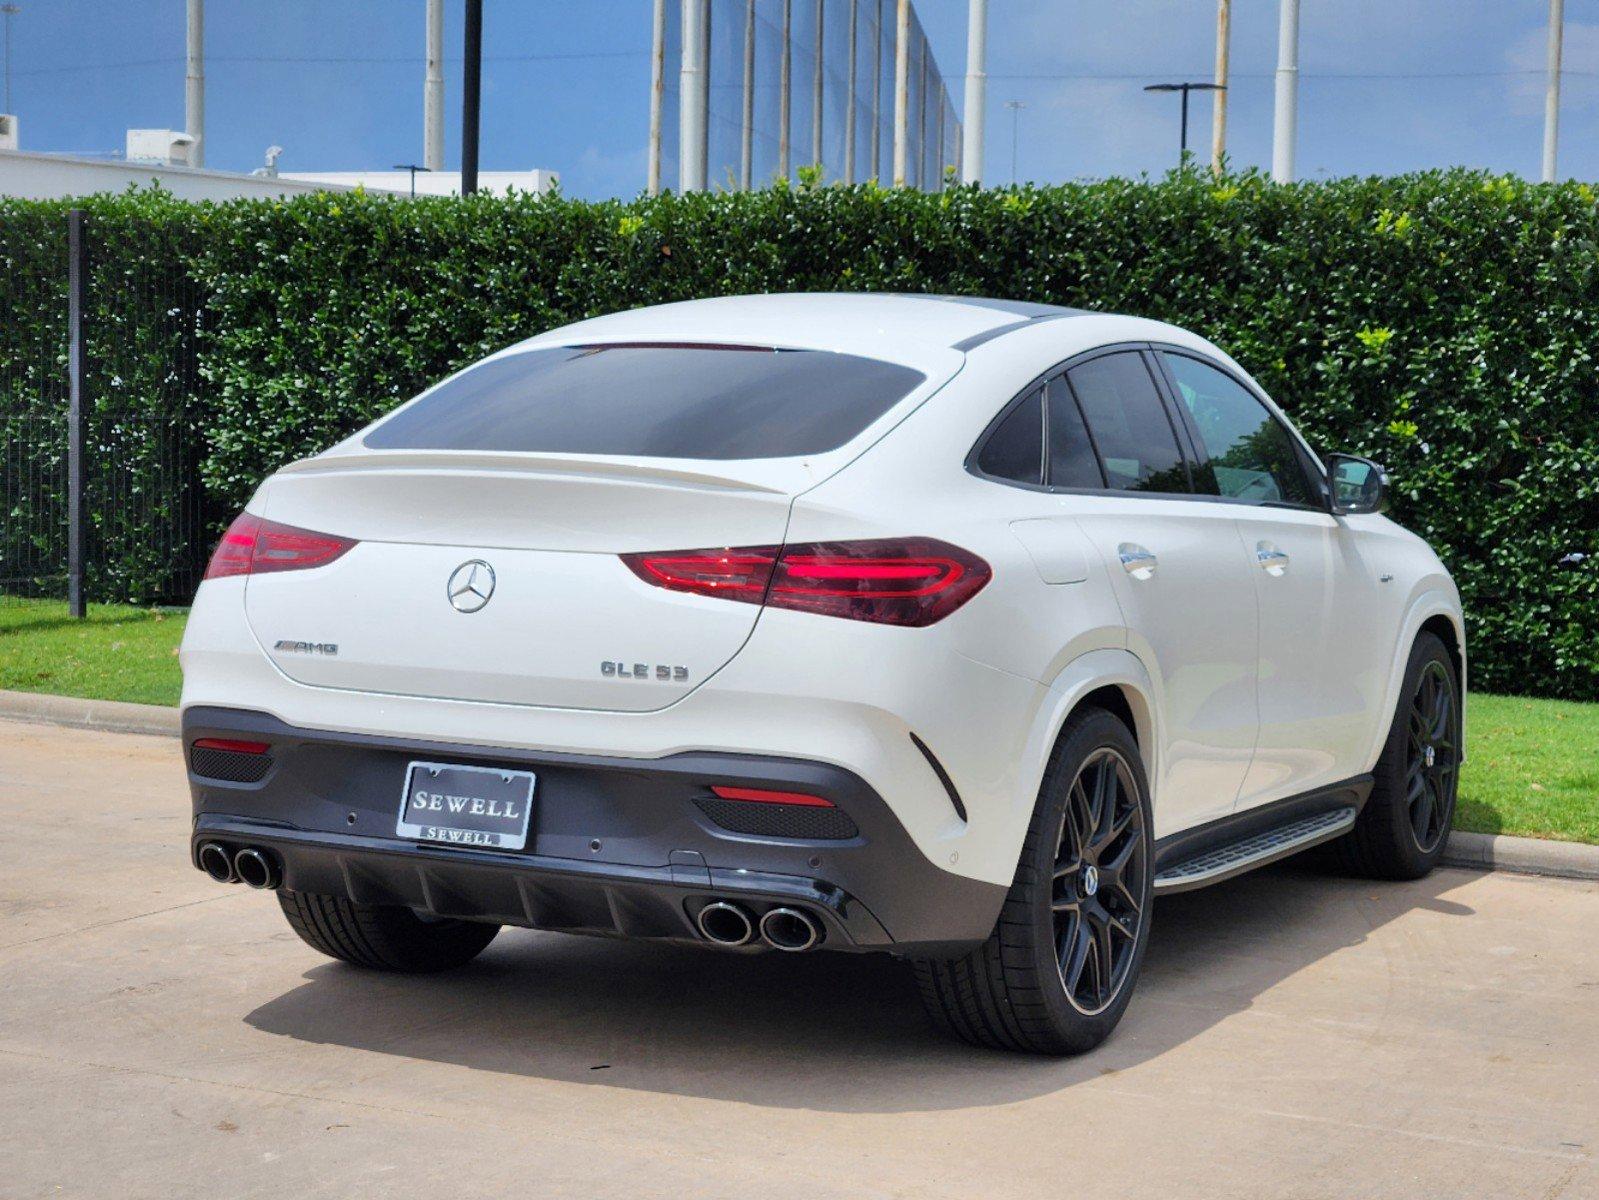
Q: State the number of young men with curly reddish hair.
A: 0